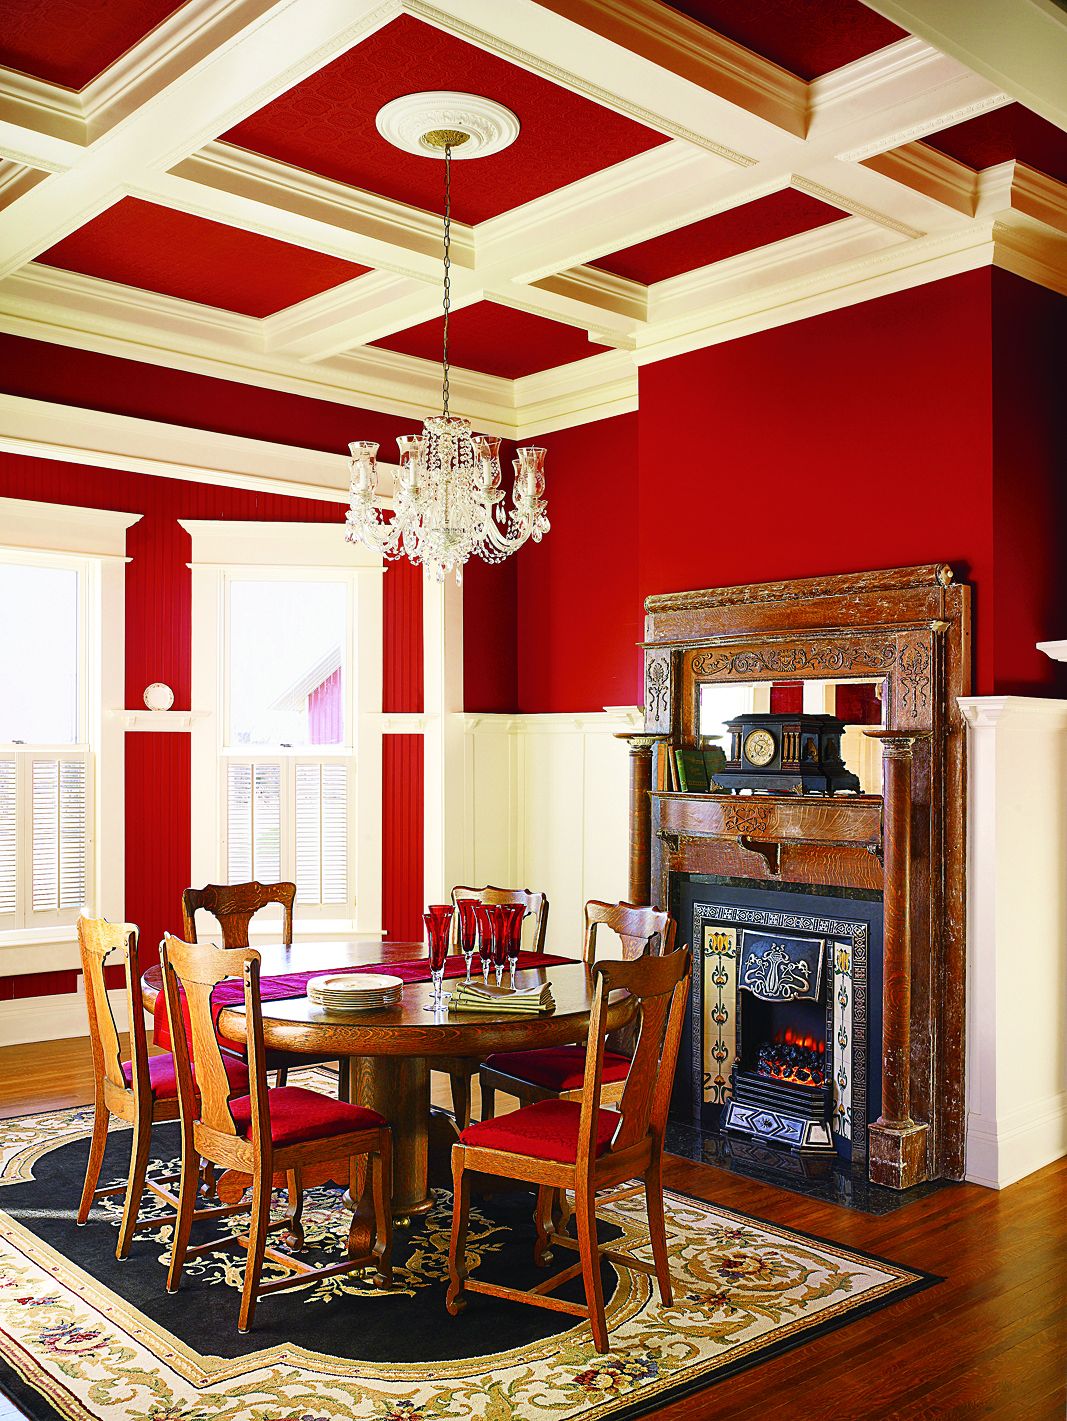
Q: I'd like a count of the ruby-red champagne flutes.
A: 6